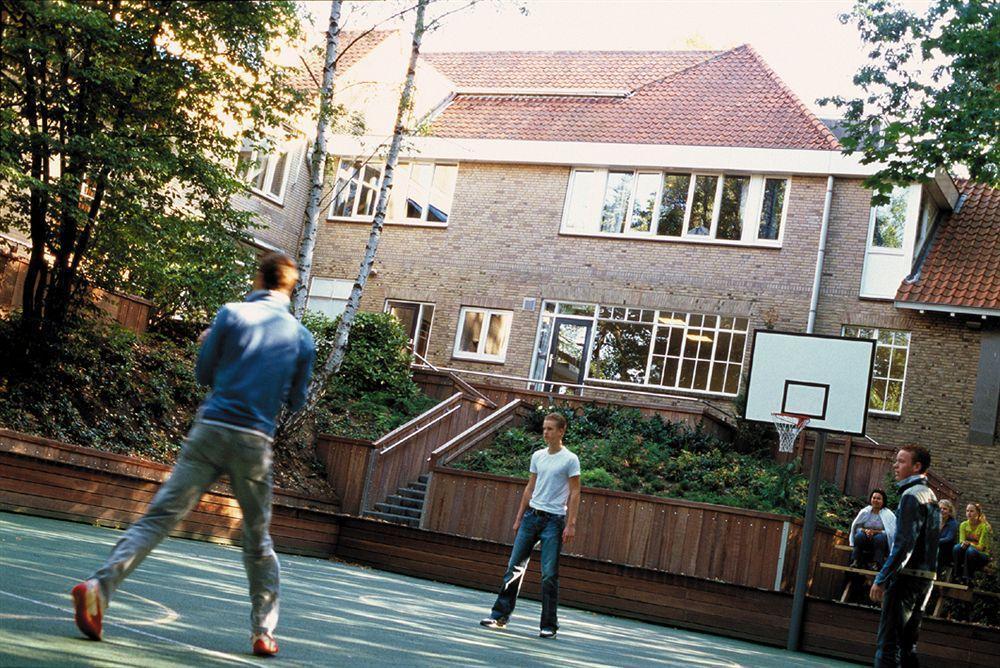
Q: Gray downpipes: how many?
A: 1